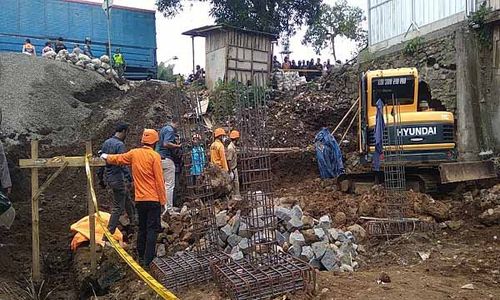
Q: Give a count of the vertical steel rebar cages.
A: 3